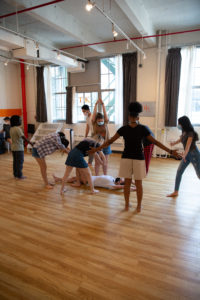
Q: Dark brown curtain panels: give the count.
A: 4